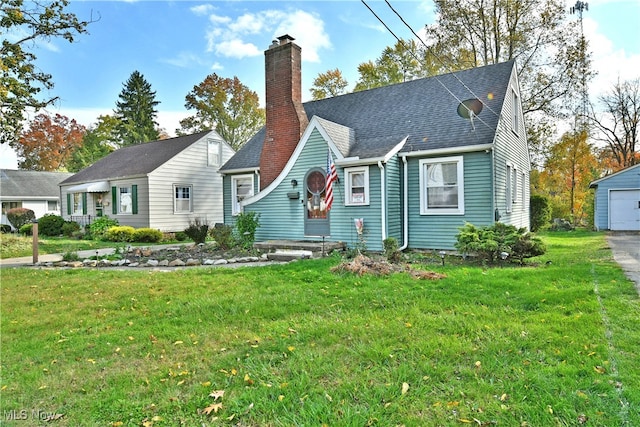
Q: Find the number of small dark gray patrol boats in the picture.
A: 0